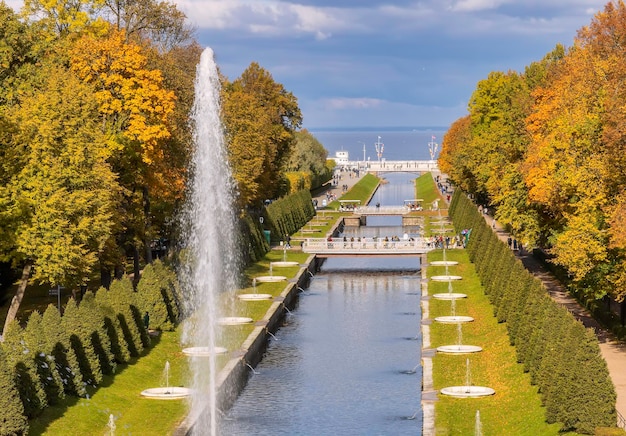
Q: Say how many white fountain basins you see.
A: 12